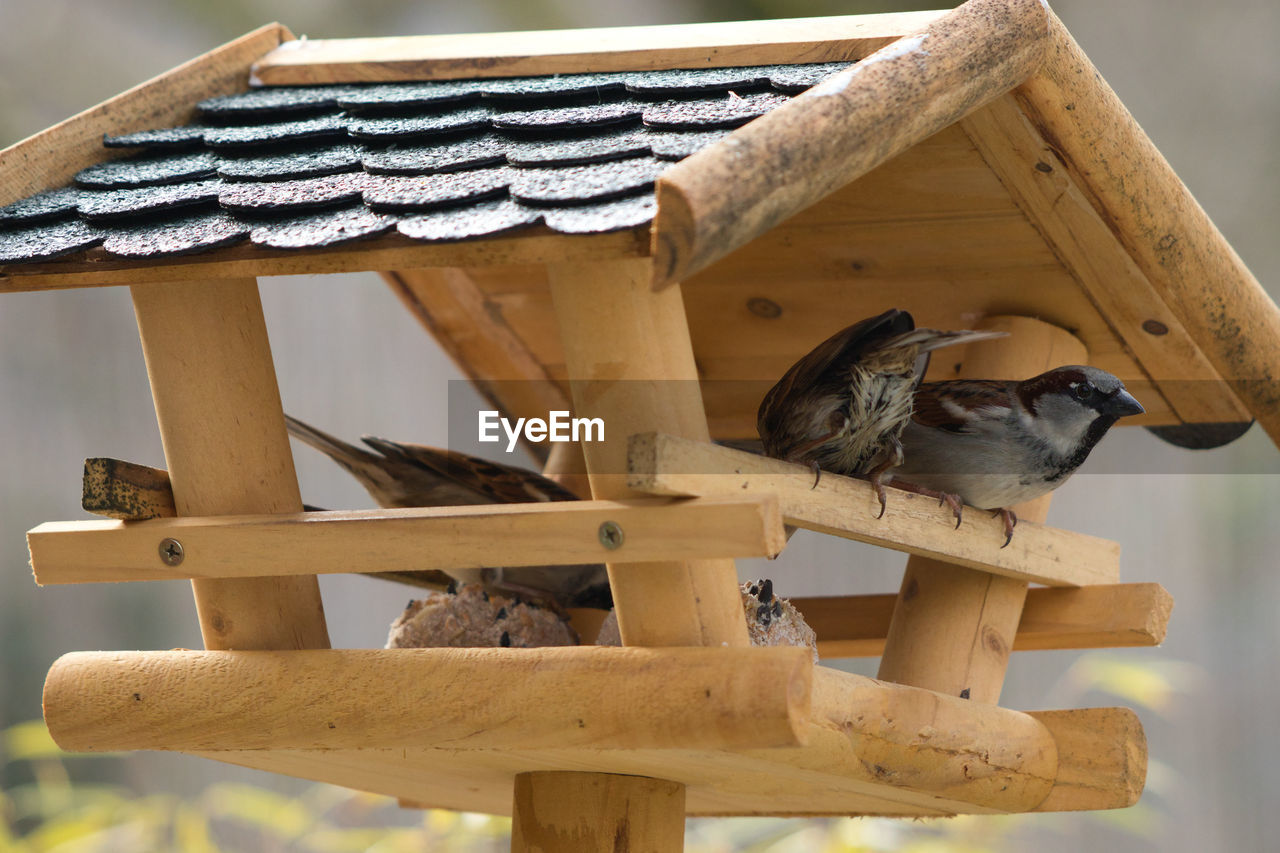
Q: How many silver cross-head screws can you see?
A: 2